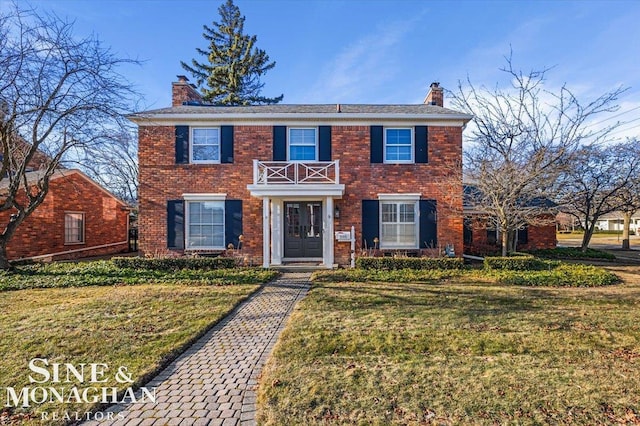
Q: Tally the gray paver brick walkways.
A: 1